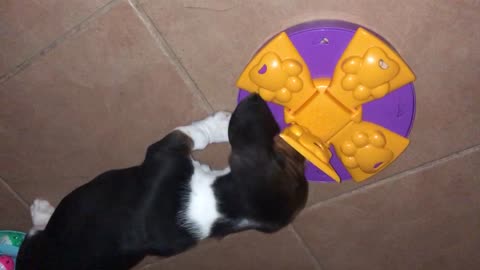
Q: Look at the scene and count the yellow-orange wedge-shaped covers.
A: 4